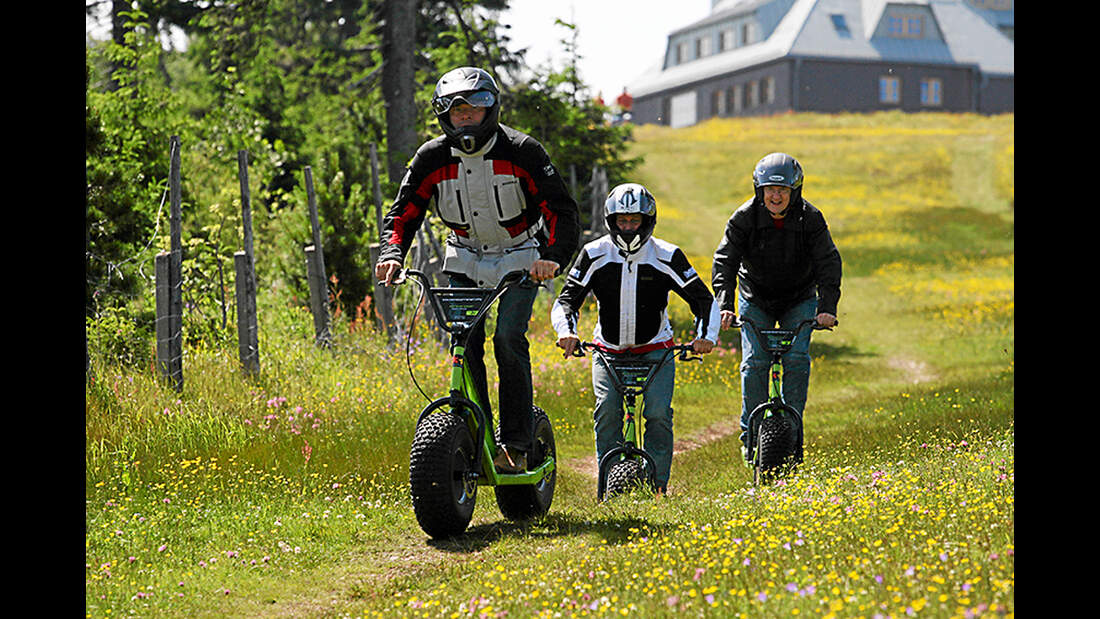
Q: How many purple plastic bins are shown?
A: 0